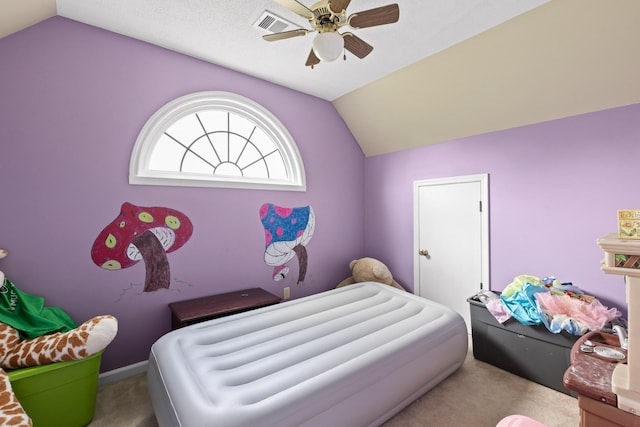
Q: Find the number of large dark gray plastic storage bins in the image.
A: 1